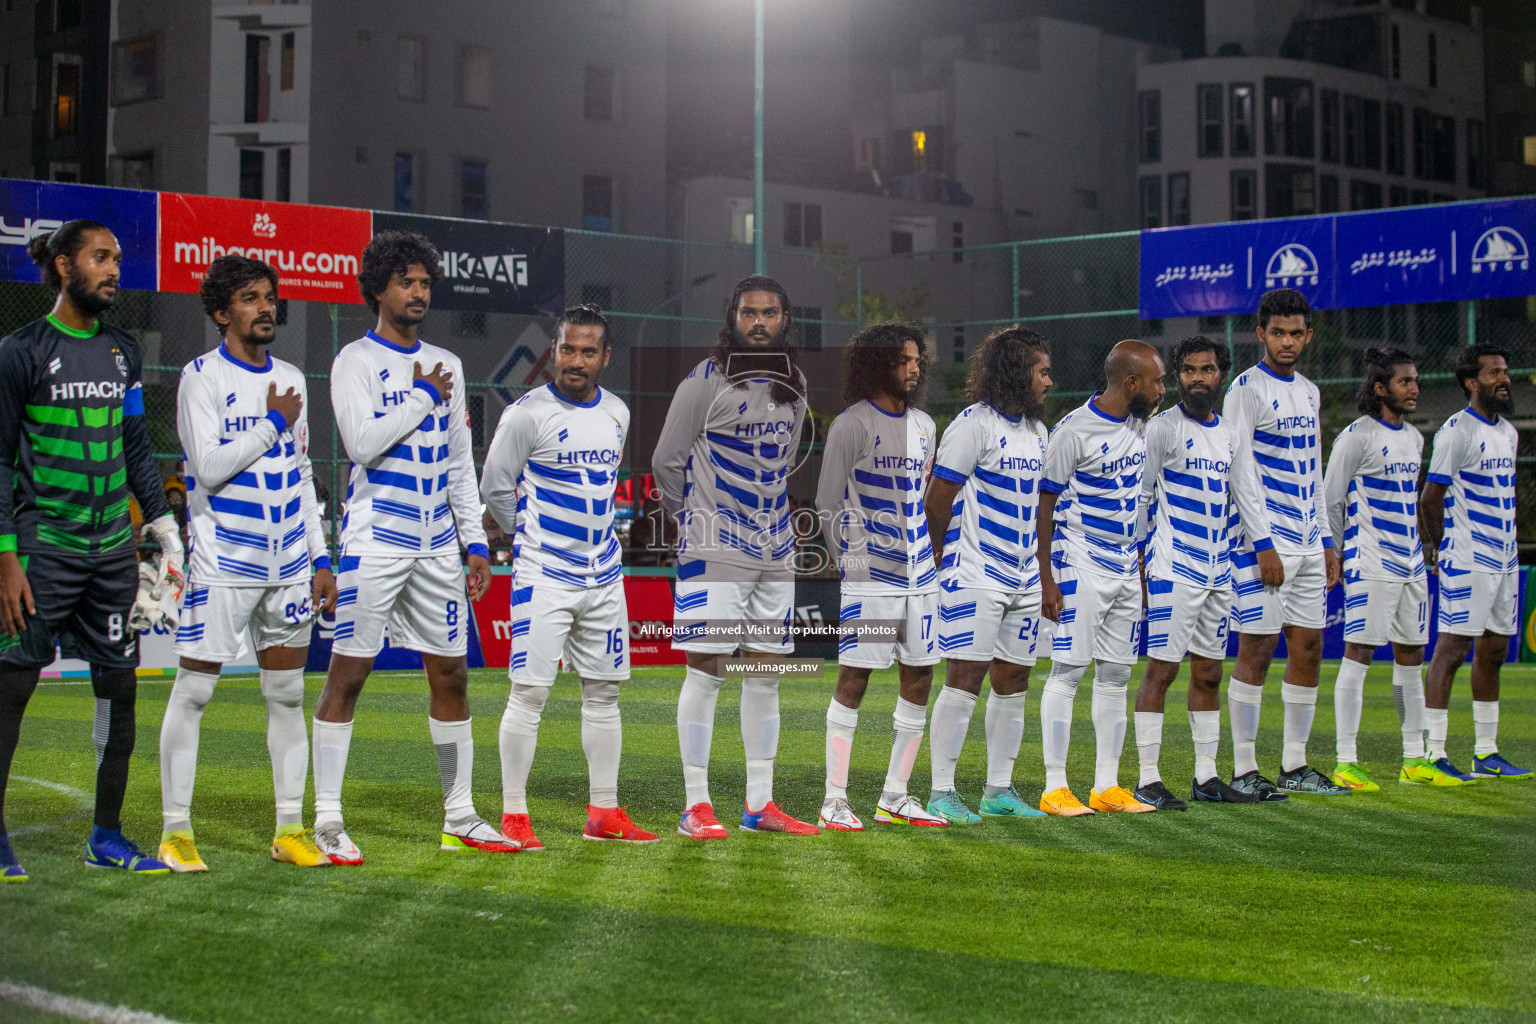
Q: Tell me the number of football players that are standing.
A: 12